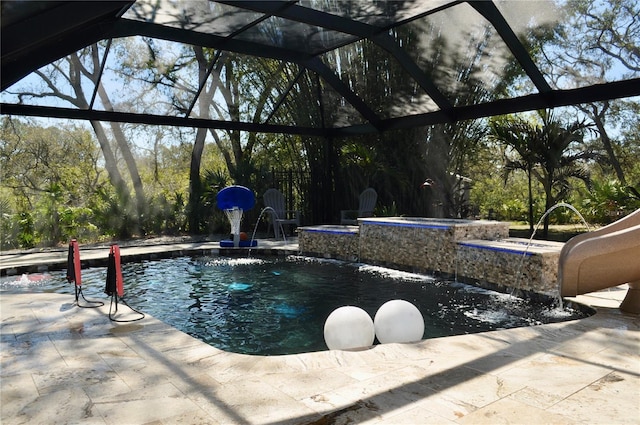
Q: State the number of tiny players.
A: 0